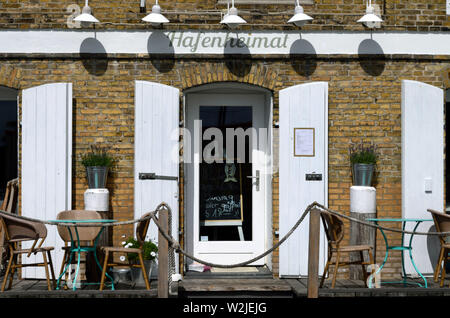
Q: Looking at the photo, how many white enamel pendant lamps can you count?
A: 5